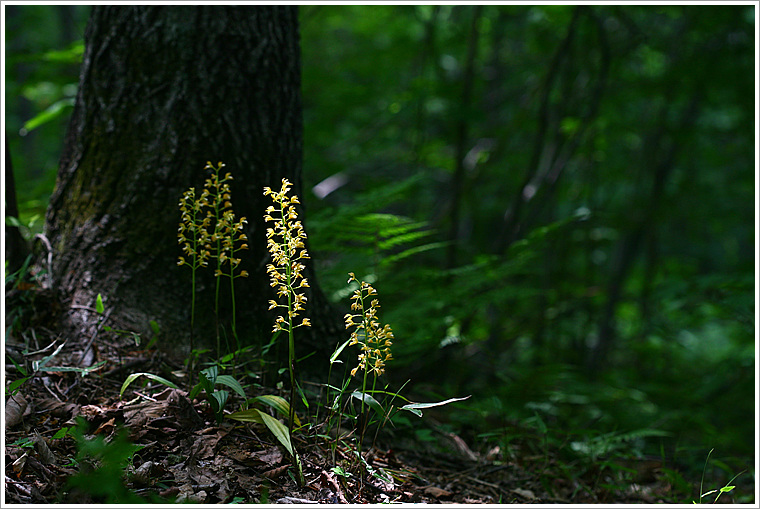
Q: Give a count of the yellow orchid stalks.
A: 6